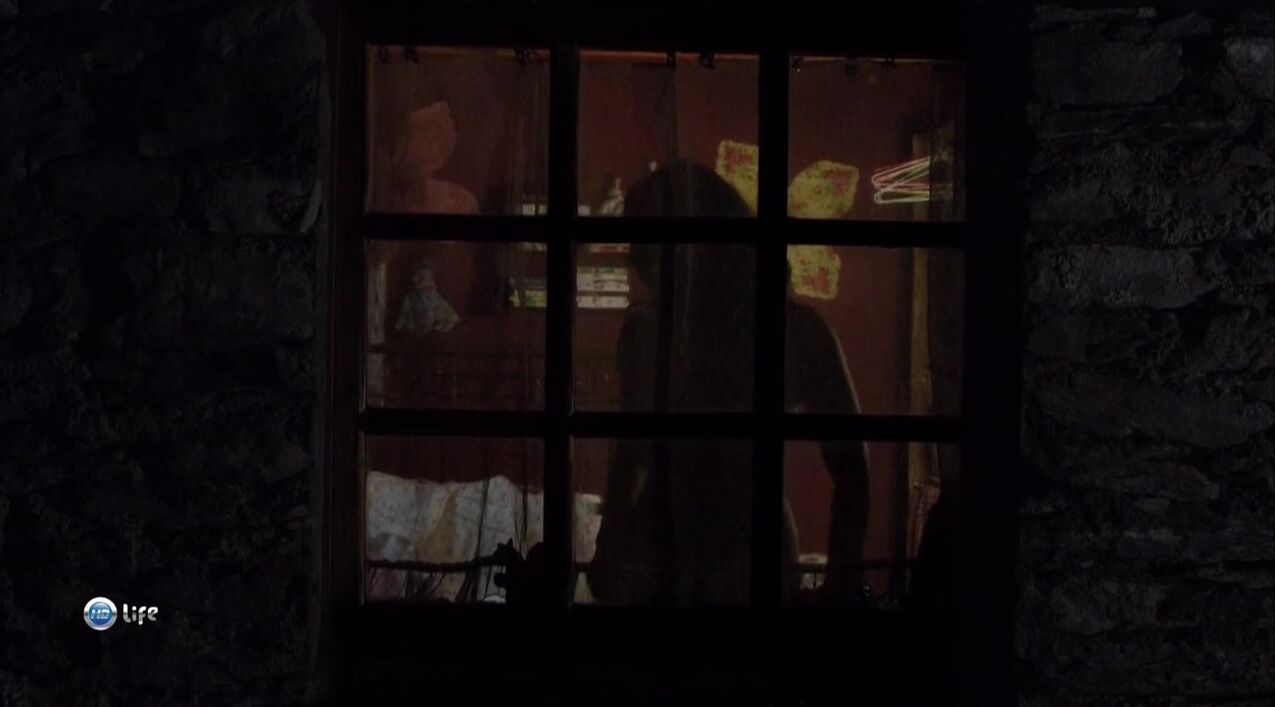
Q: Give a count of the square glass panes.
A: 9